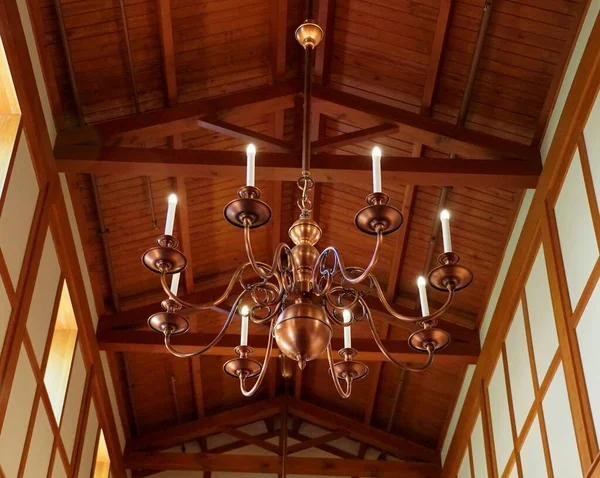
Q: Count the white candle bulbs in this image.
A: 8